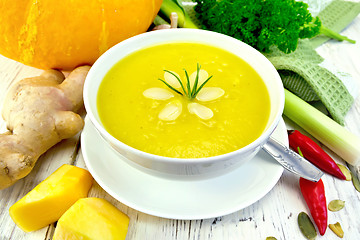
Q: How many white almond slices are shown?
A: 6